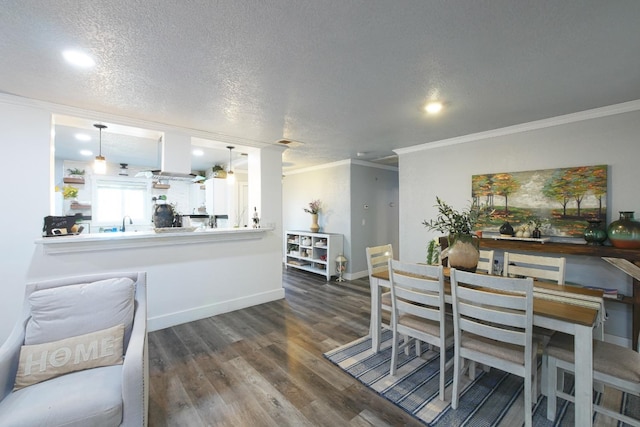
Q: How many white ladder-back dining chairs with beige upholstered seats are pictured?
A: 6